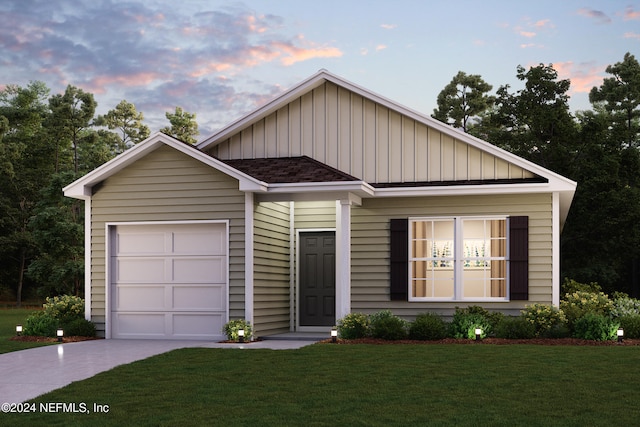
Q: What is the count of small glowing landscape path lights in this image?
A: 6